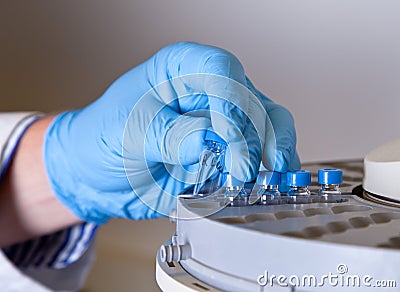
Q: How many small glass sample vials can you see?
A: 5